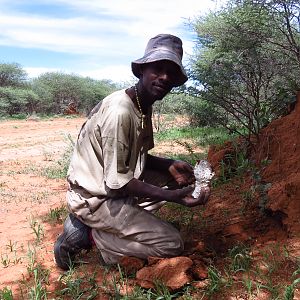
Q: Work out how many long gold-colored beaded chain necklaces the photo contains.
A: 1